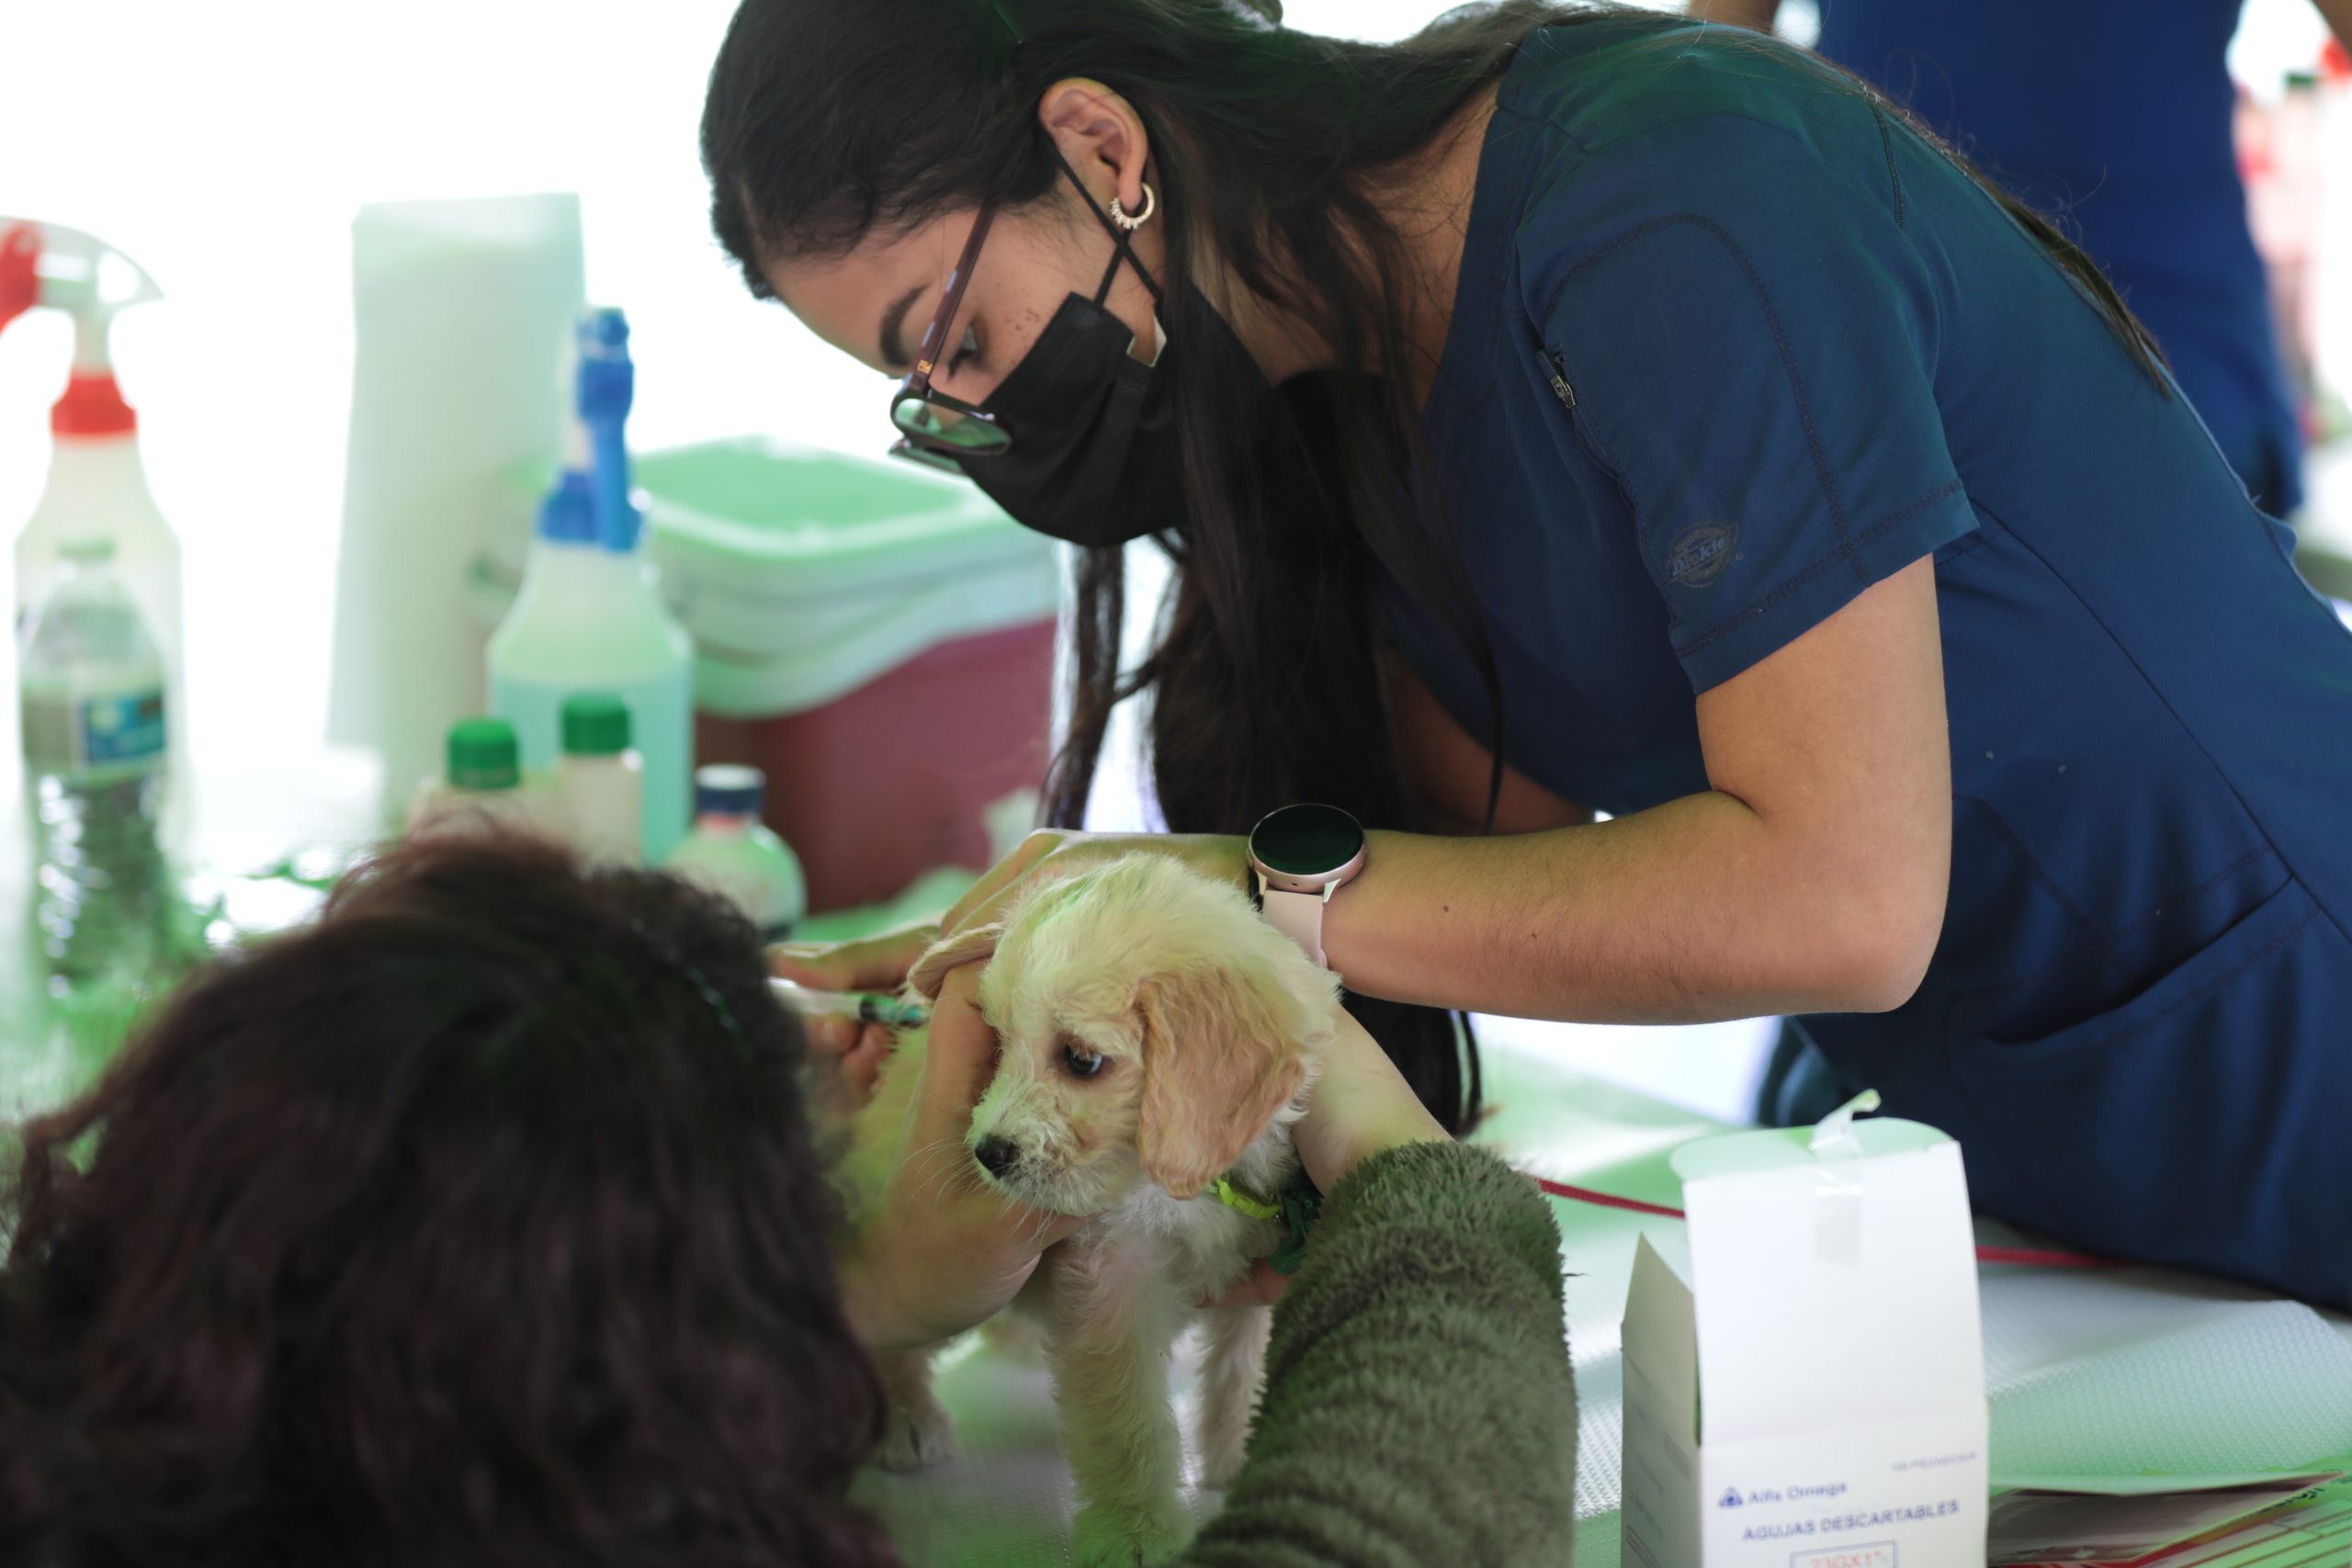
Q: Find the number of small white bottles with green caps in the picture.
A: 2